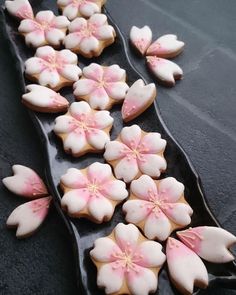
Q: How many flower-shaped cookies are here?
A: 10